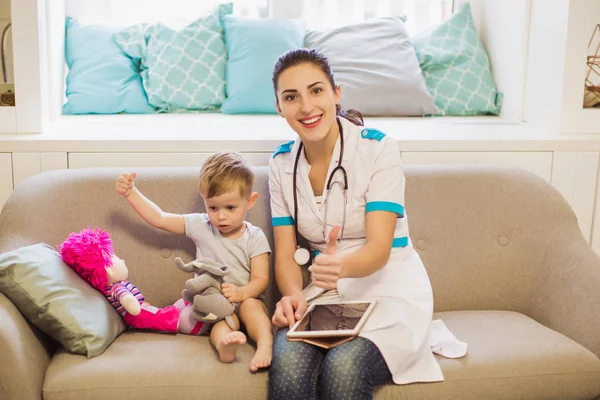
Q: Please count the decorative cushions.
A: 6